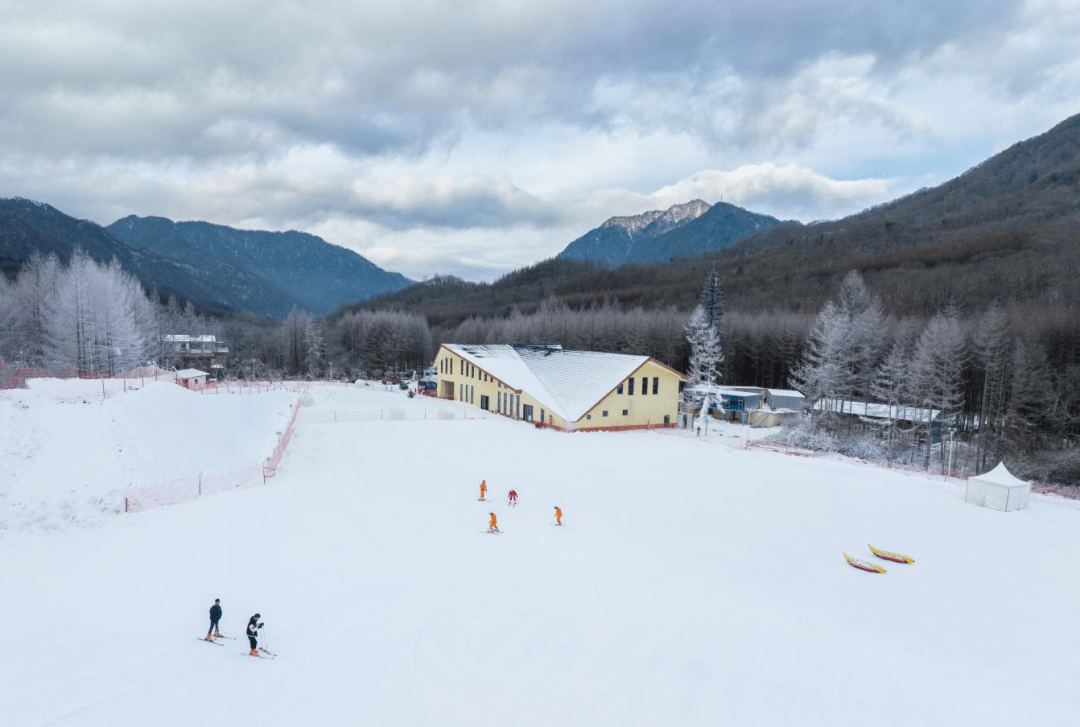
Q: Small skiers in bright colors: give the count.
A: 4